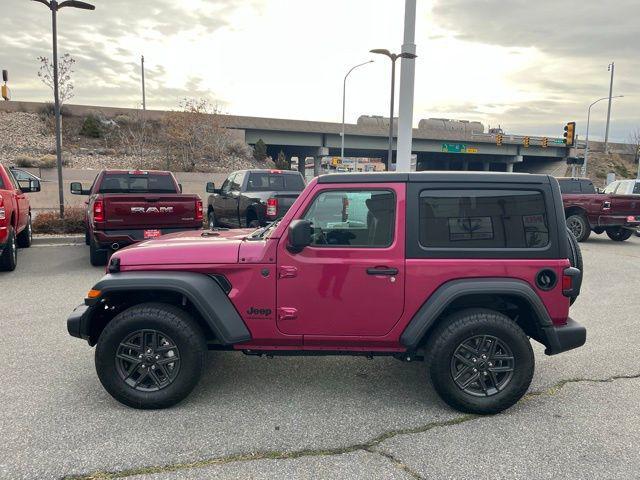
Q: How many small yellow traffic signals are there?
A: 3